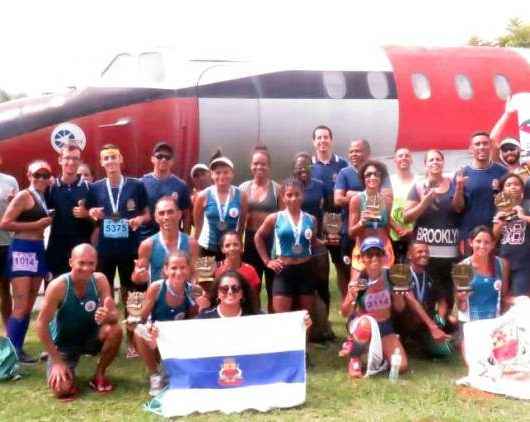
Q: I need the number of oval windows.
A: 5